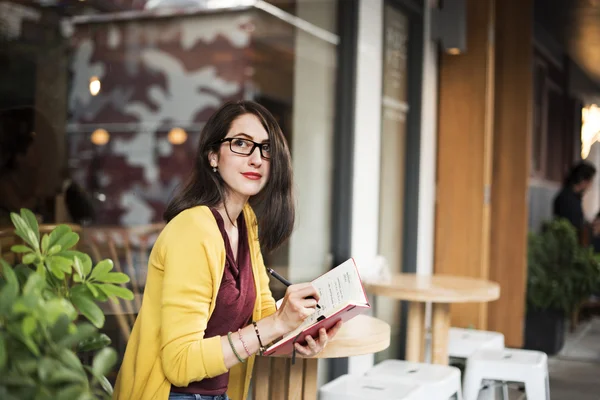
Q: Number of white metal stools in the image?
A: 4